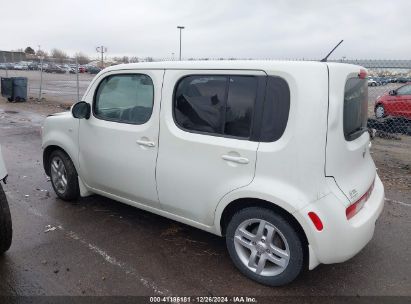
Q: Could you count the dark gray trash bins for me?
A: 2